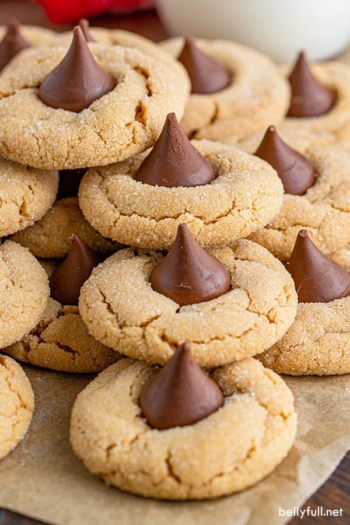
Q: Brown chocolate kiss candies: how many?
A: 11